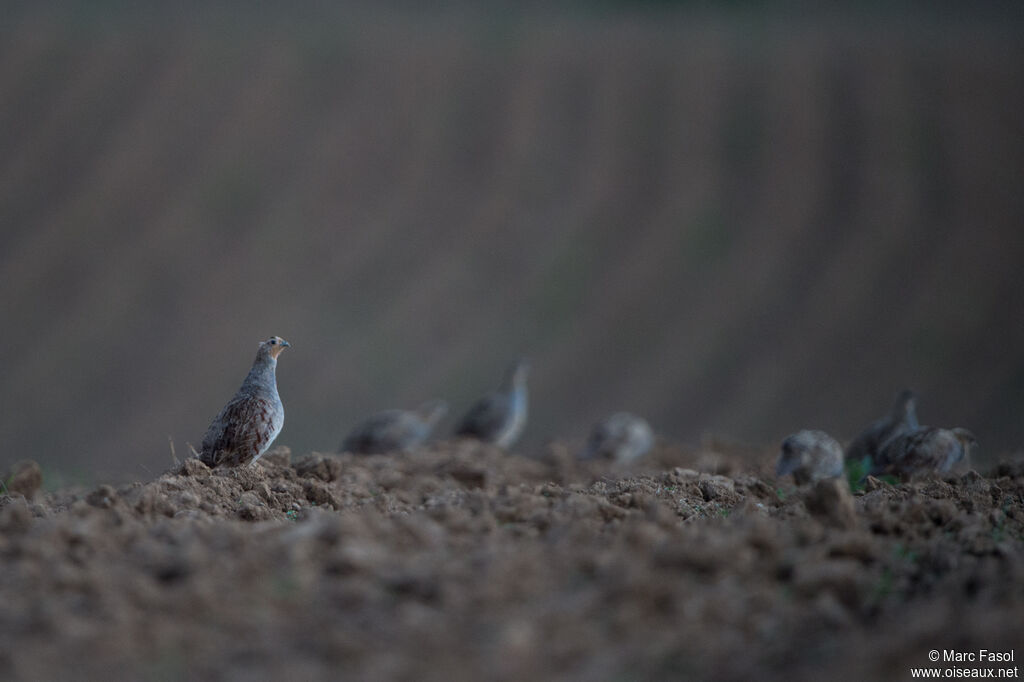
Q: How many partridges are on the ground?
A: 7